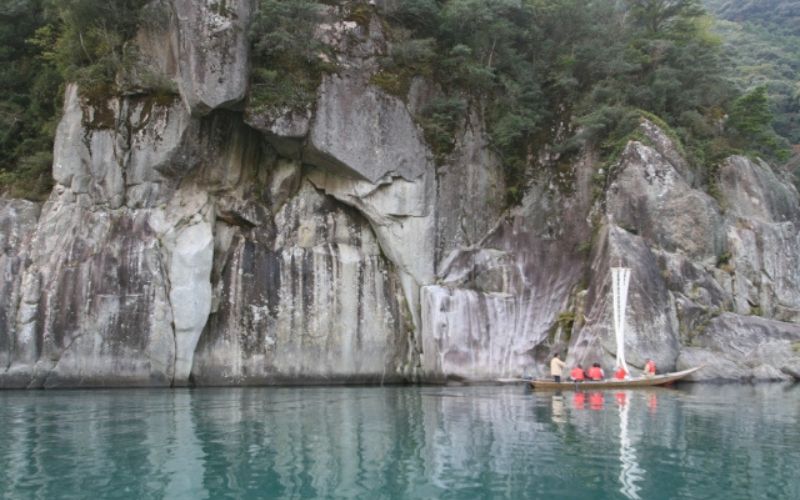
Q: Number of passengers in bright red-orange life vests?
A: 4